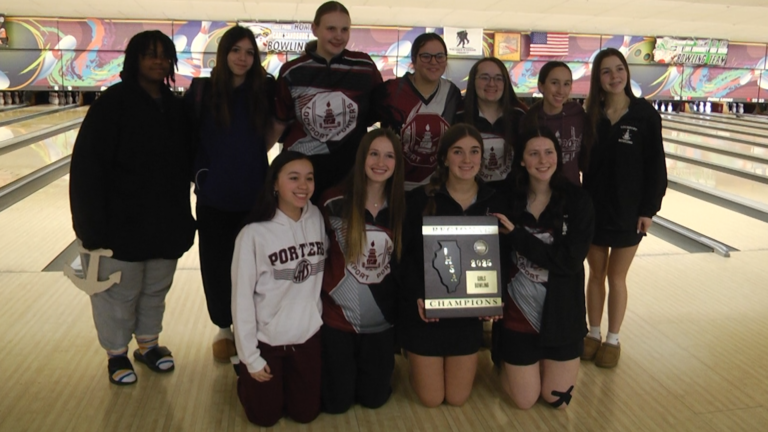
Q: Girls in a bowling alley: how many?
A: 11